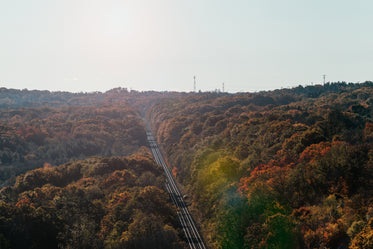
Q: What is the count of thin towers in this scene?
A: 3